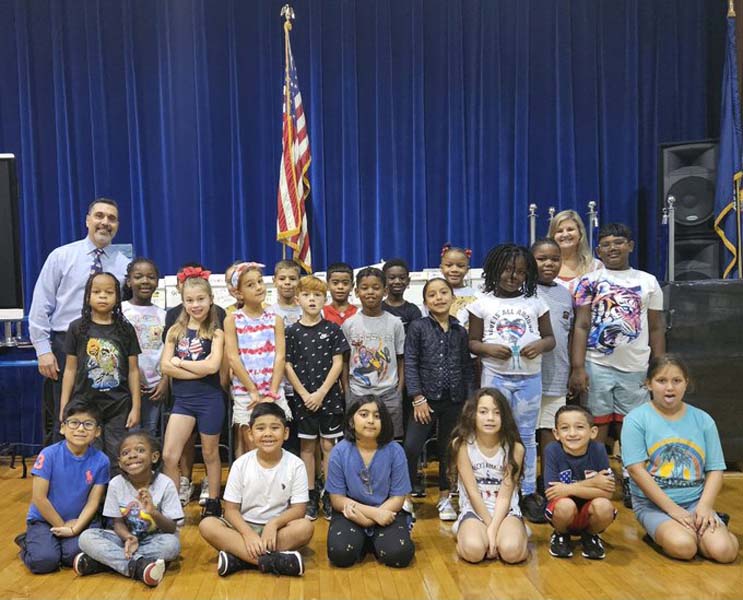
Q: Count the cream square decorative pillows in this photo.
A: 0